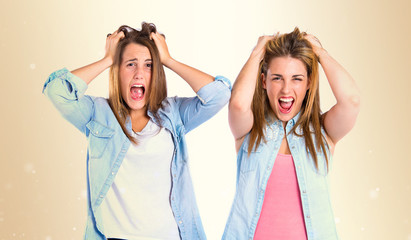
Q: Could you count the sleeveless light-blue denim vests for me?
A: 1